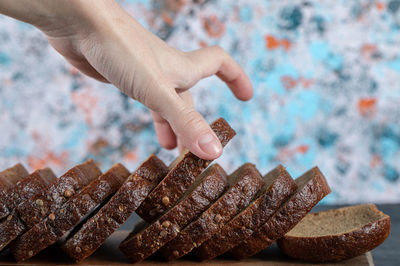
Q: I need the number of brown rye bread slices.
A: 11